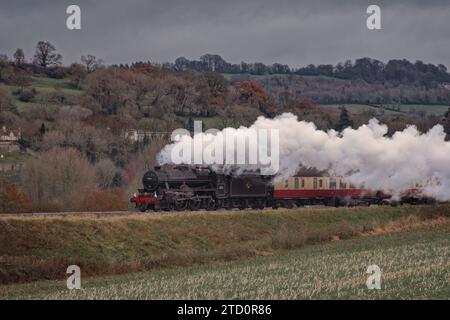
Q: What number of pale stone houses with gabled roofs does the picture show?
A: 1